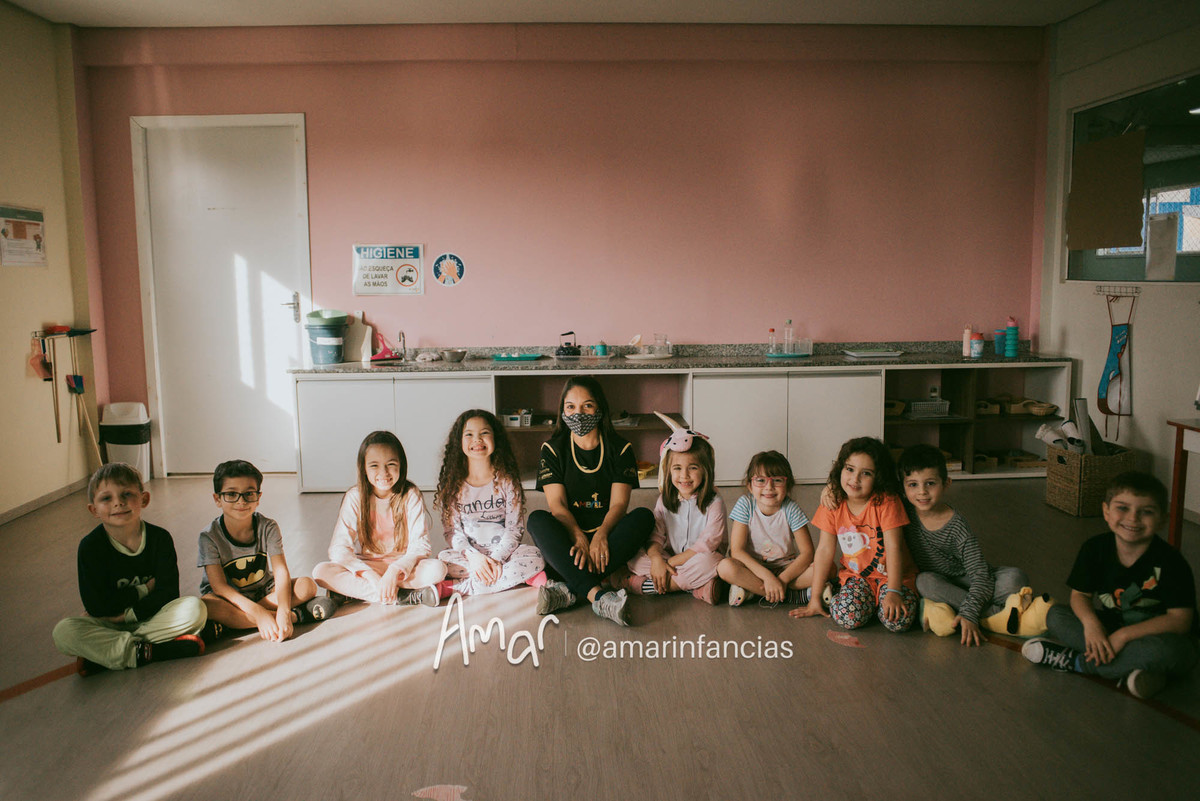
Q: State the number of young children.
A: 9